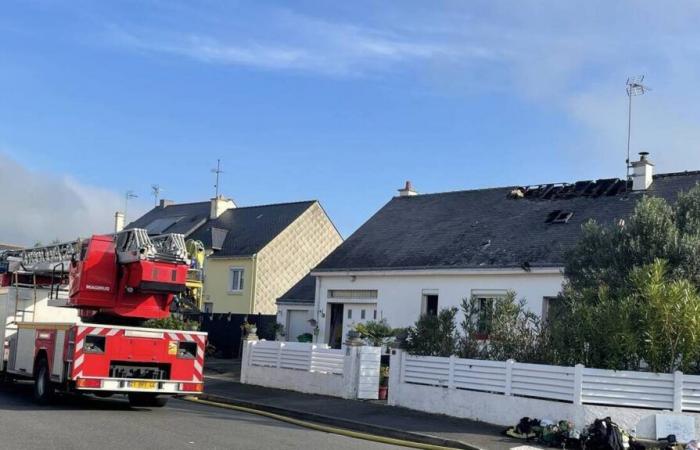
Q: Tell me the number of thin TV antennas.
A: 4